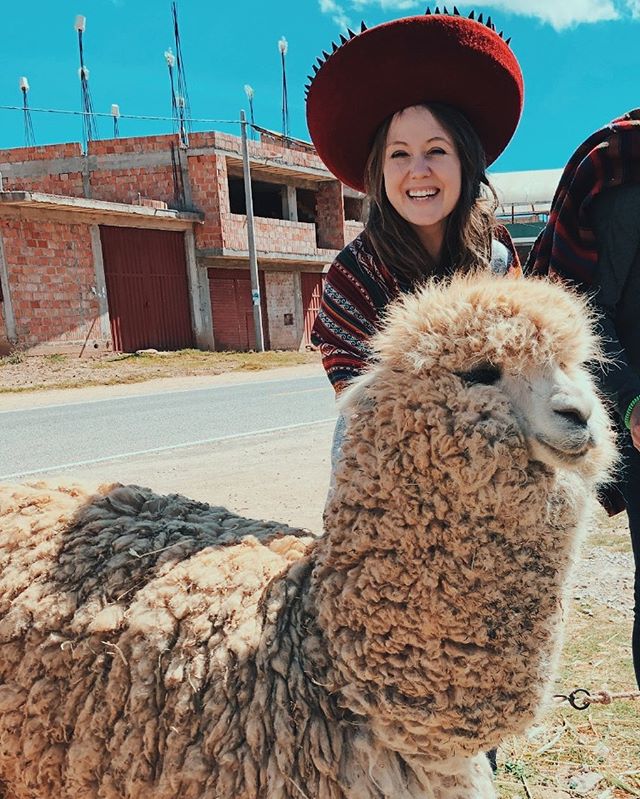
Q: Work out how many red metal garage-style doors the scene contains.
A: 3